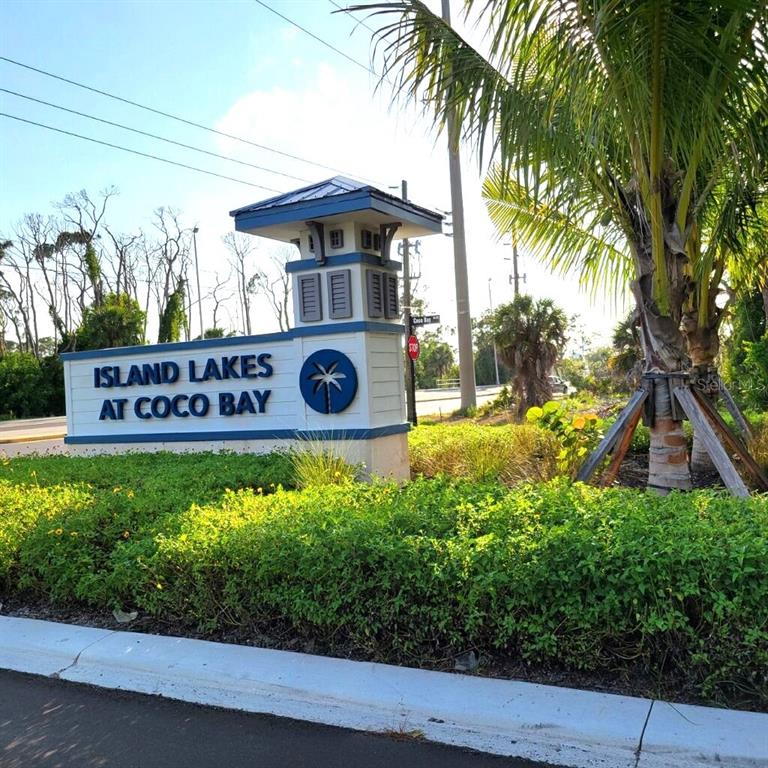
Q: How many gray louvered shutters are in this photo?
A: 4